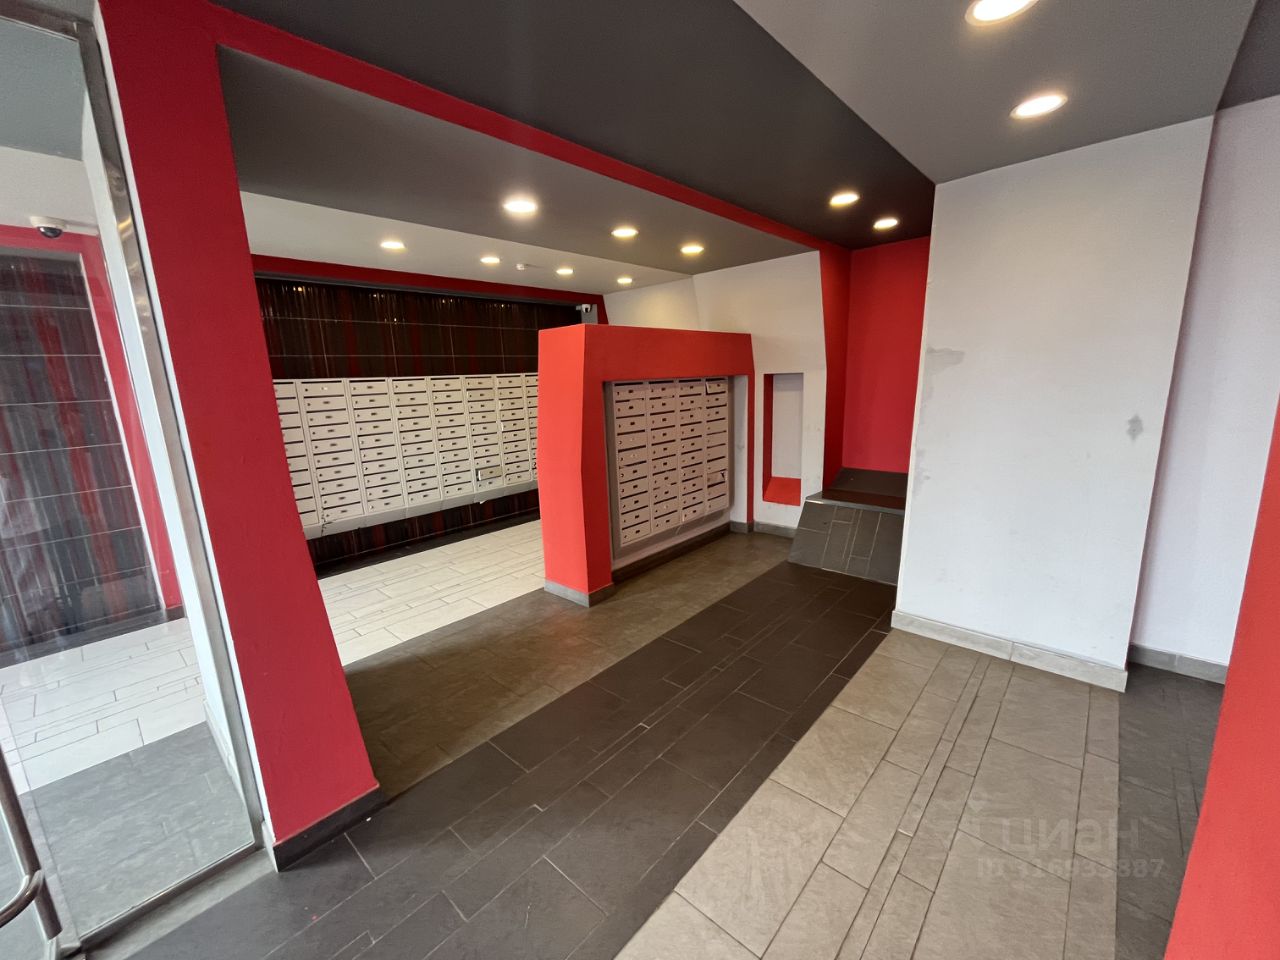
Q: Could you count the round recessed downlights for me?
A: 11